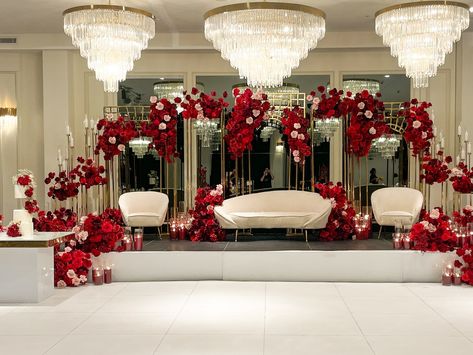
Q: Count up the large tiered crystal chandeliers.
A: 3